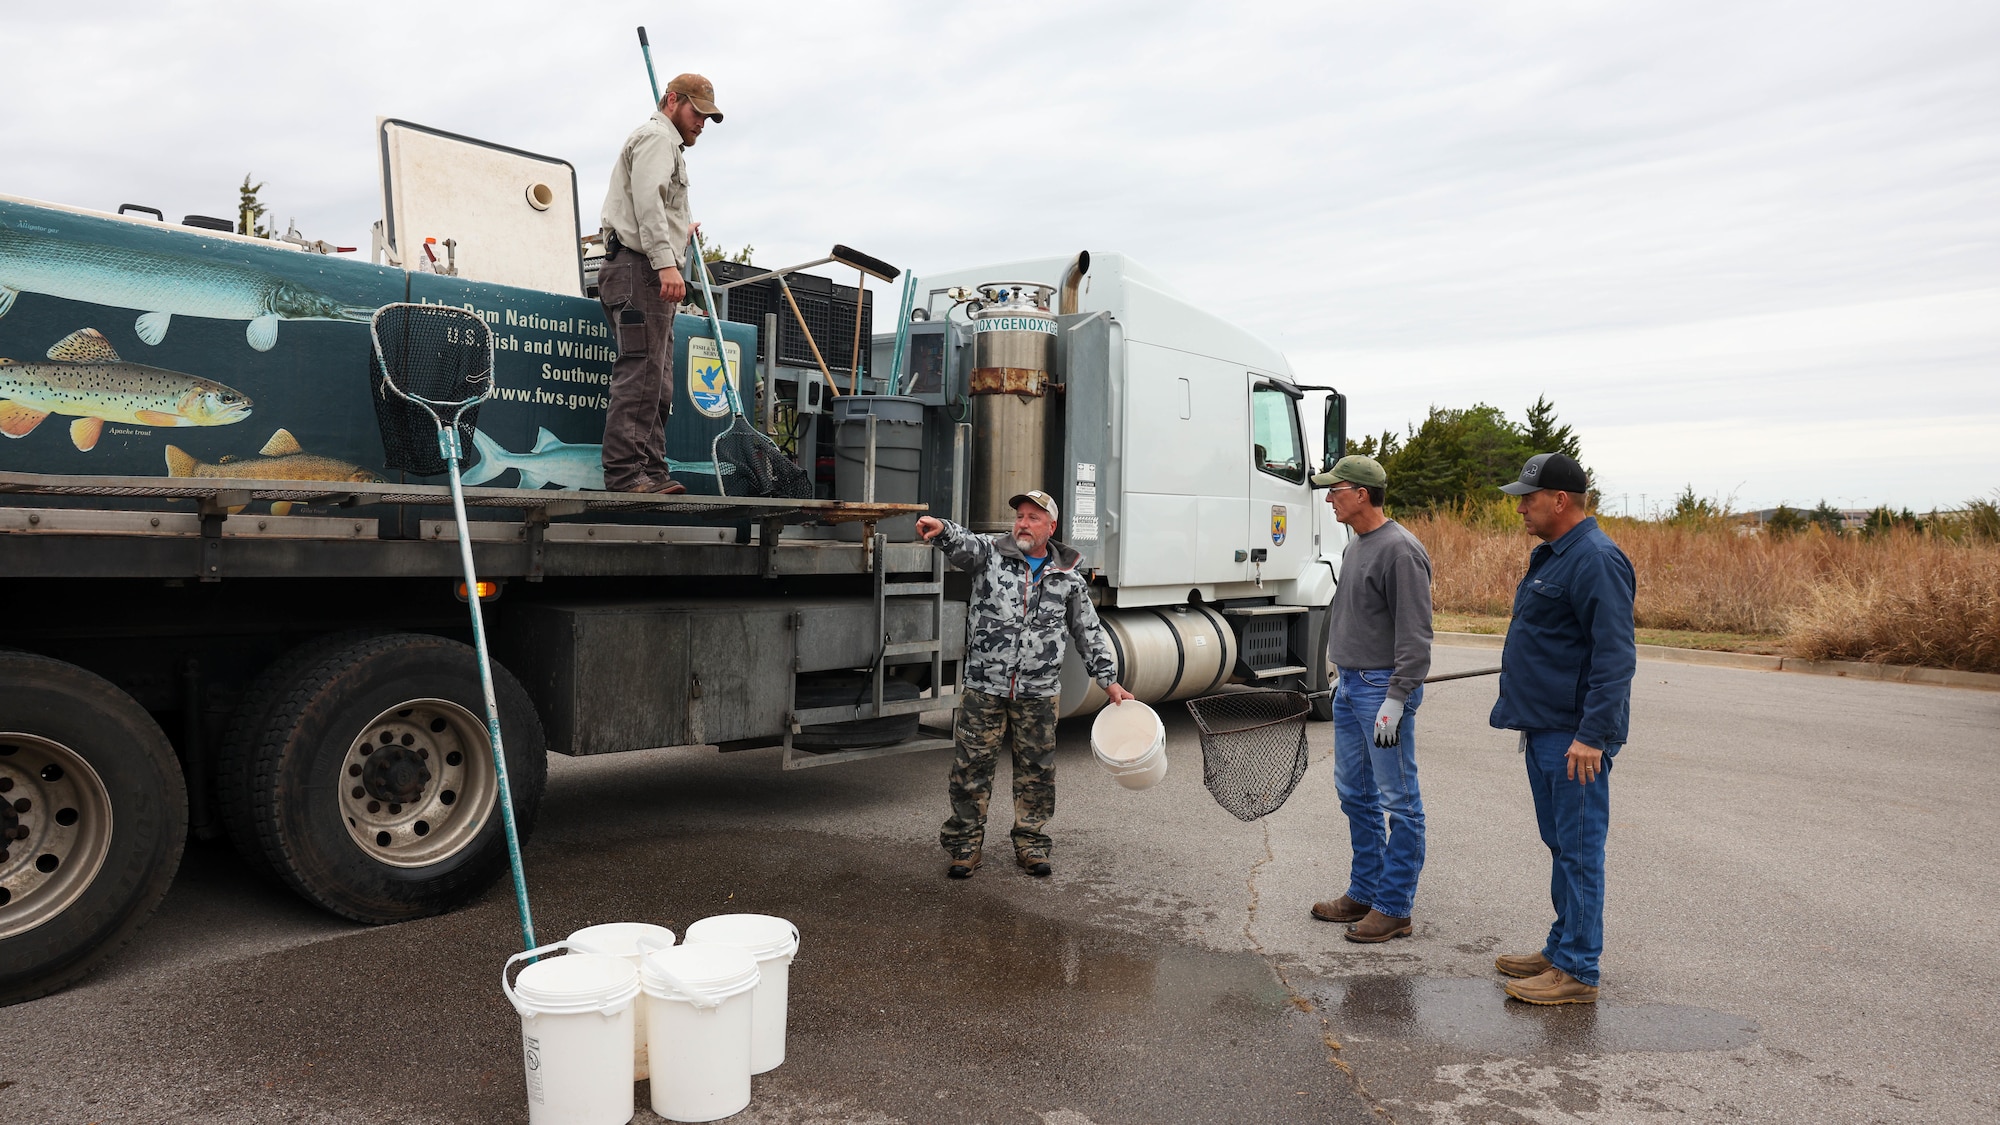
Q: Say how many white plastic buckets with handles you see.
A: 5